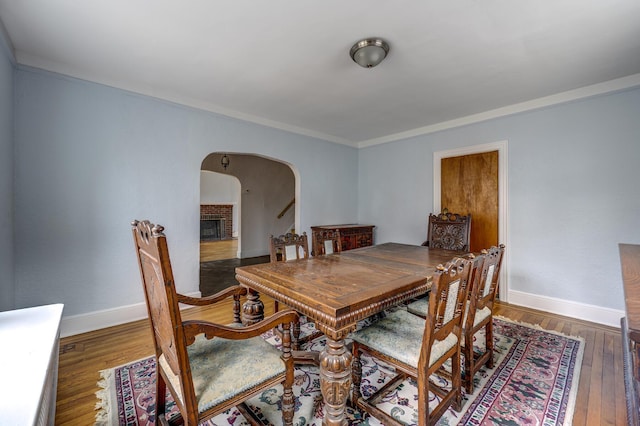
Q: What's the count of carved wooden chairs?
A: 6